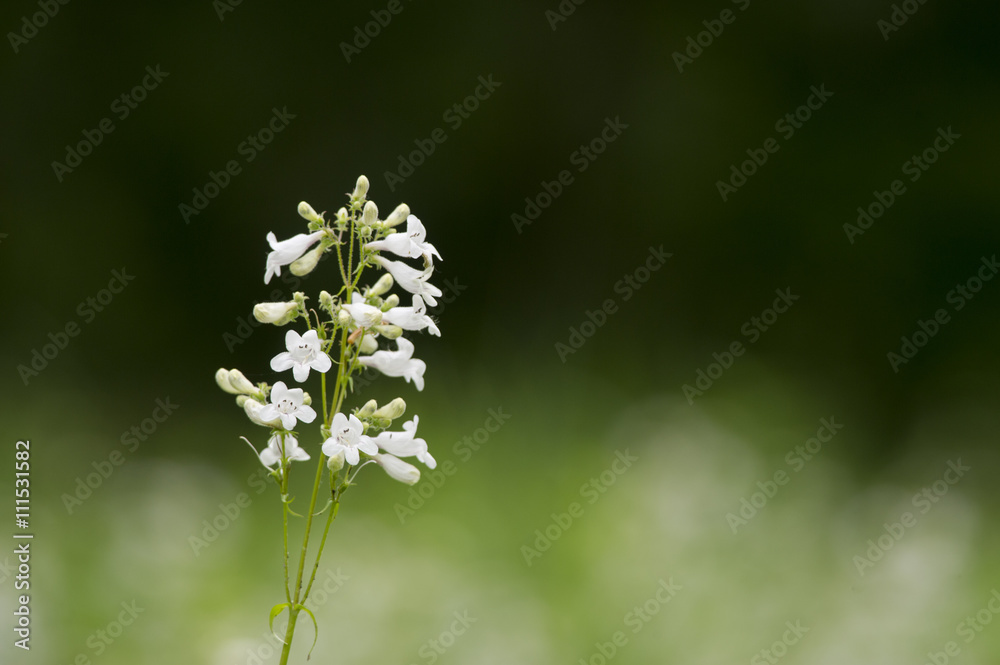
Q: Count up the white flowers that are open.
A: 10